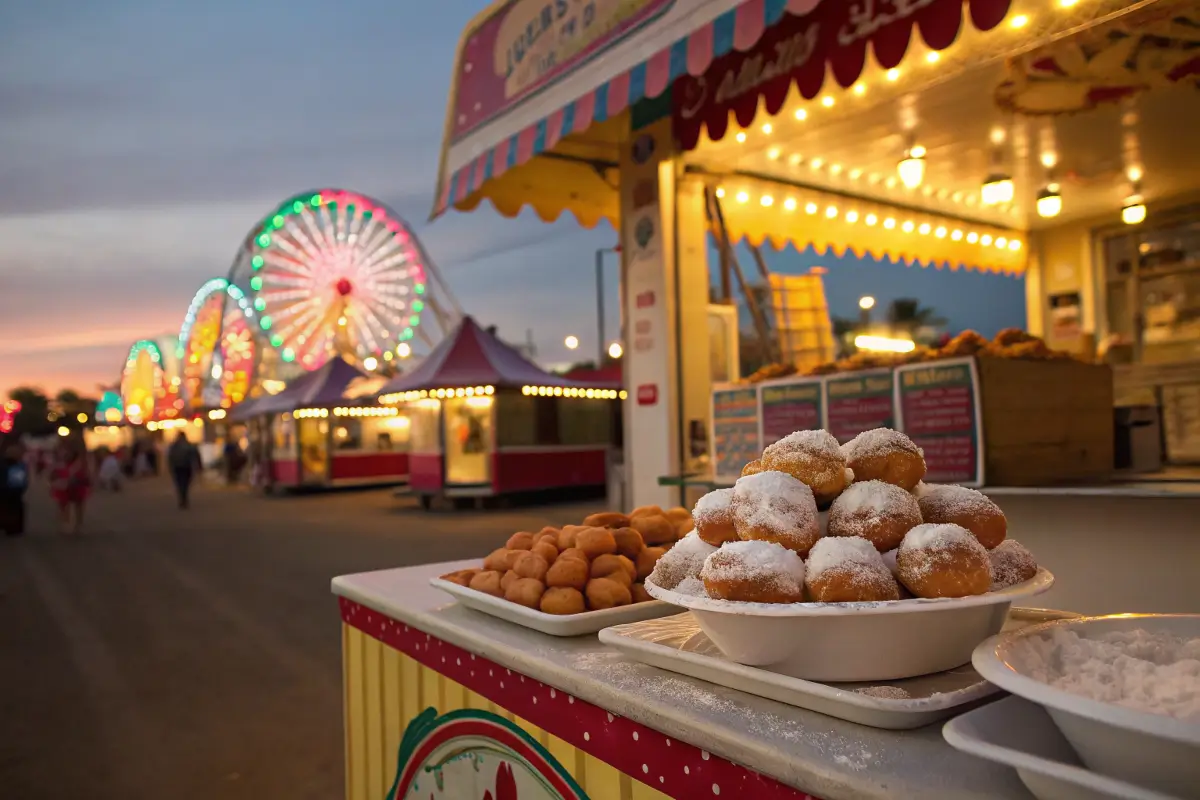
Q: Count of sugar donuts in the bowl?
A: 11